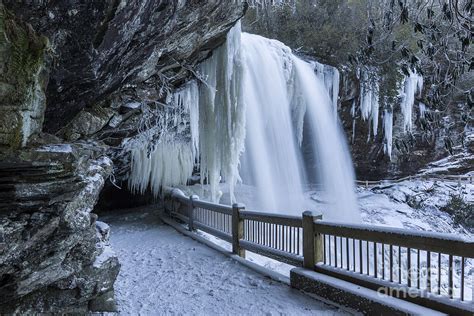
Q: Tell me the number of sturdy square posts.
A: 3